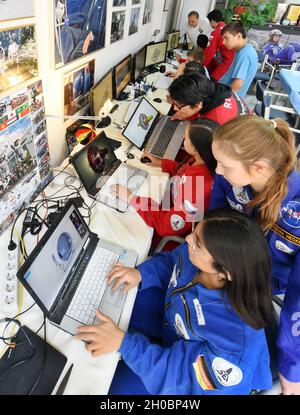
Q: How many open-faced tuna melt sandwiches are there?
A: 0